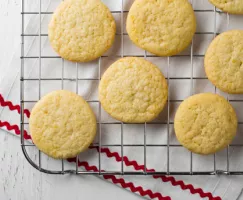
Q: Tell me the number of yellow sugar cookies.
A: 7